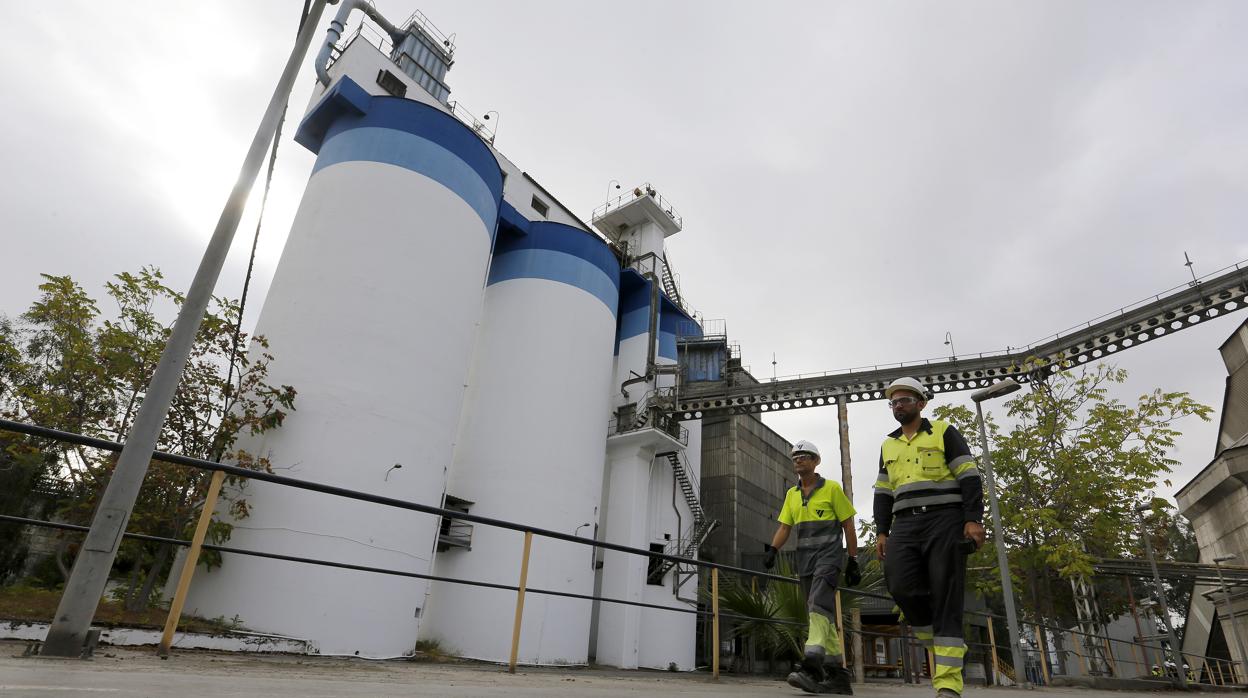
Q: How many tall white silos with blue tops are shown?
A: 3